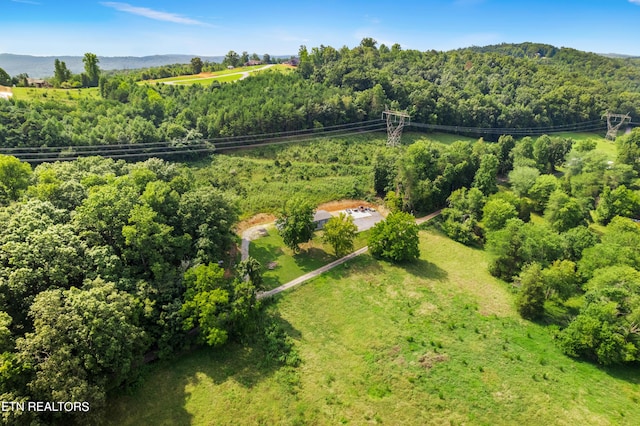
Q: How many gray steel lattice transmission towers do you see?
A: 2